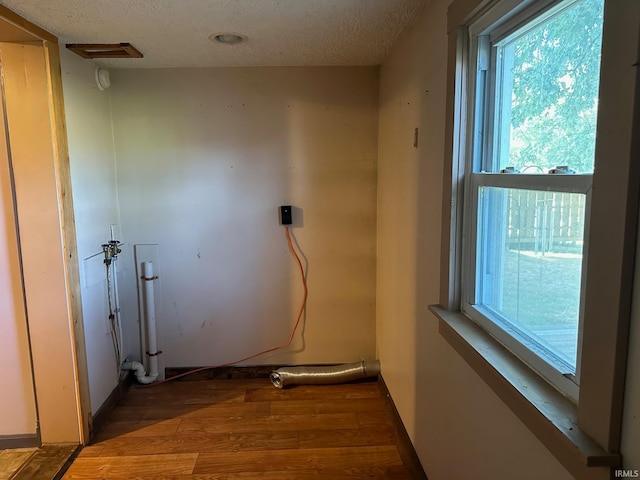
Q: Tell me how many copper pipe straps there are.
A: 2